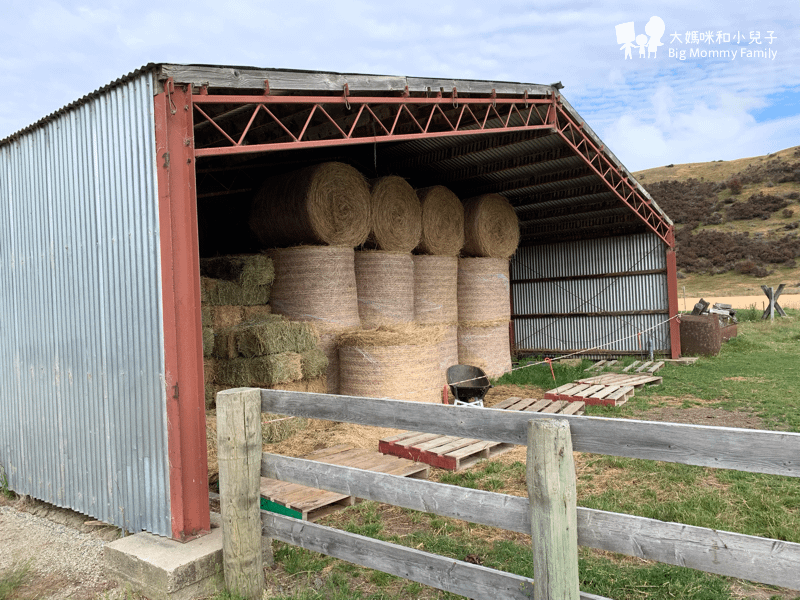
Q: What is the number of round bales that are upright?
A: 8